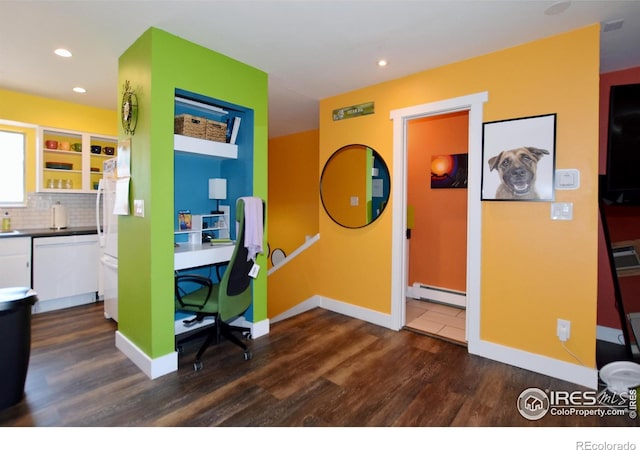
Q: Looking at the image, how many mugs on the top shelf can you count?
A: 5